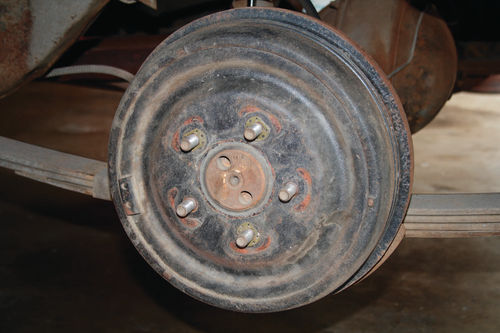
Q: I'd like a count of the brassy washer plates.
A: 3